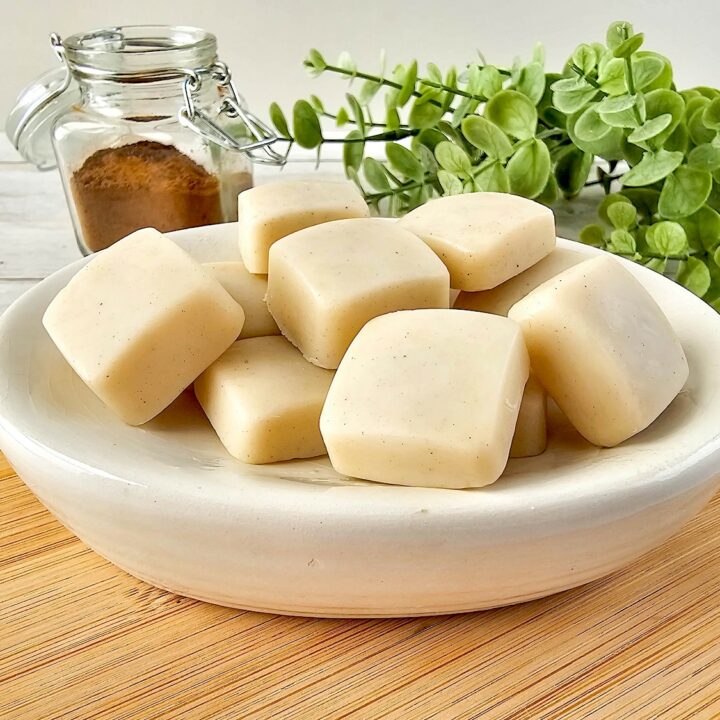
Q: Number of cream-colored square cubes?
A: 10